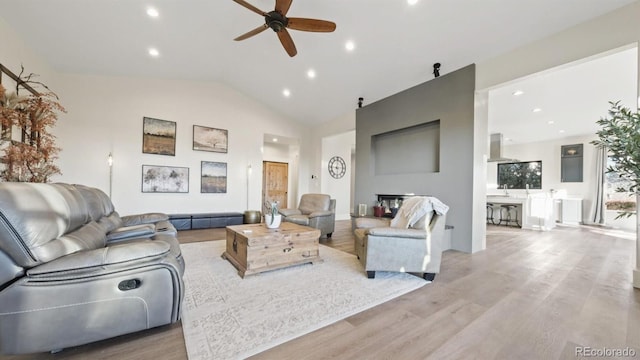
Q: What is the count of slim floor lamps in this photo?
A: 2